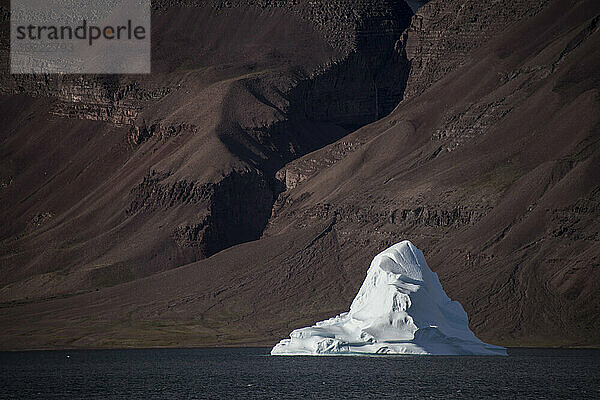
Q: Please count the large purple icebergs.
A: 0